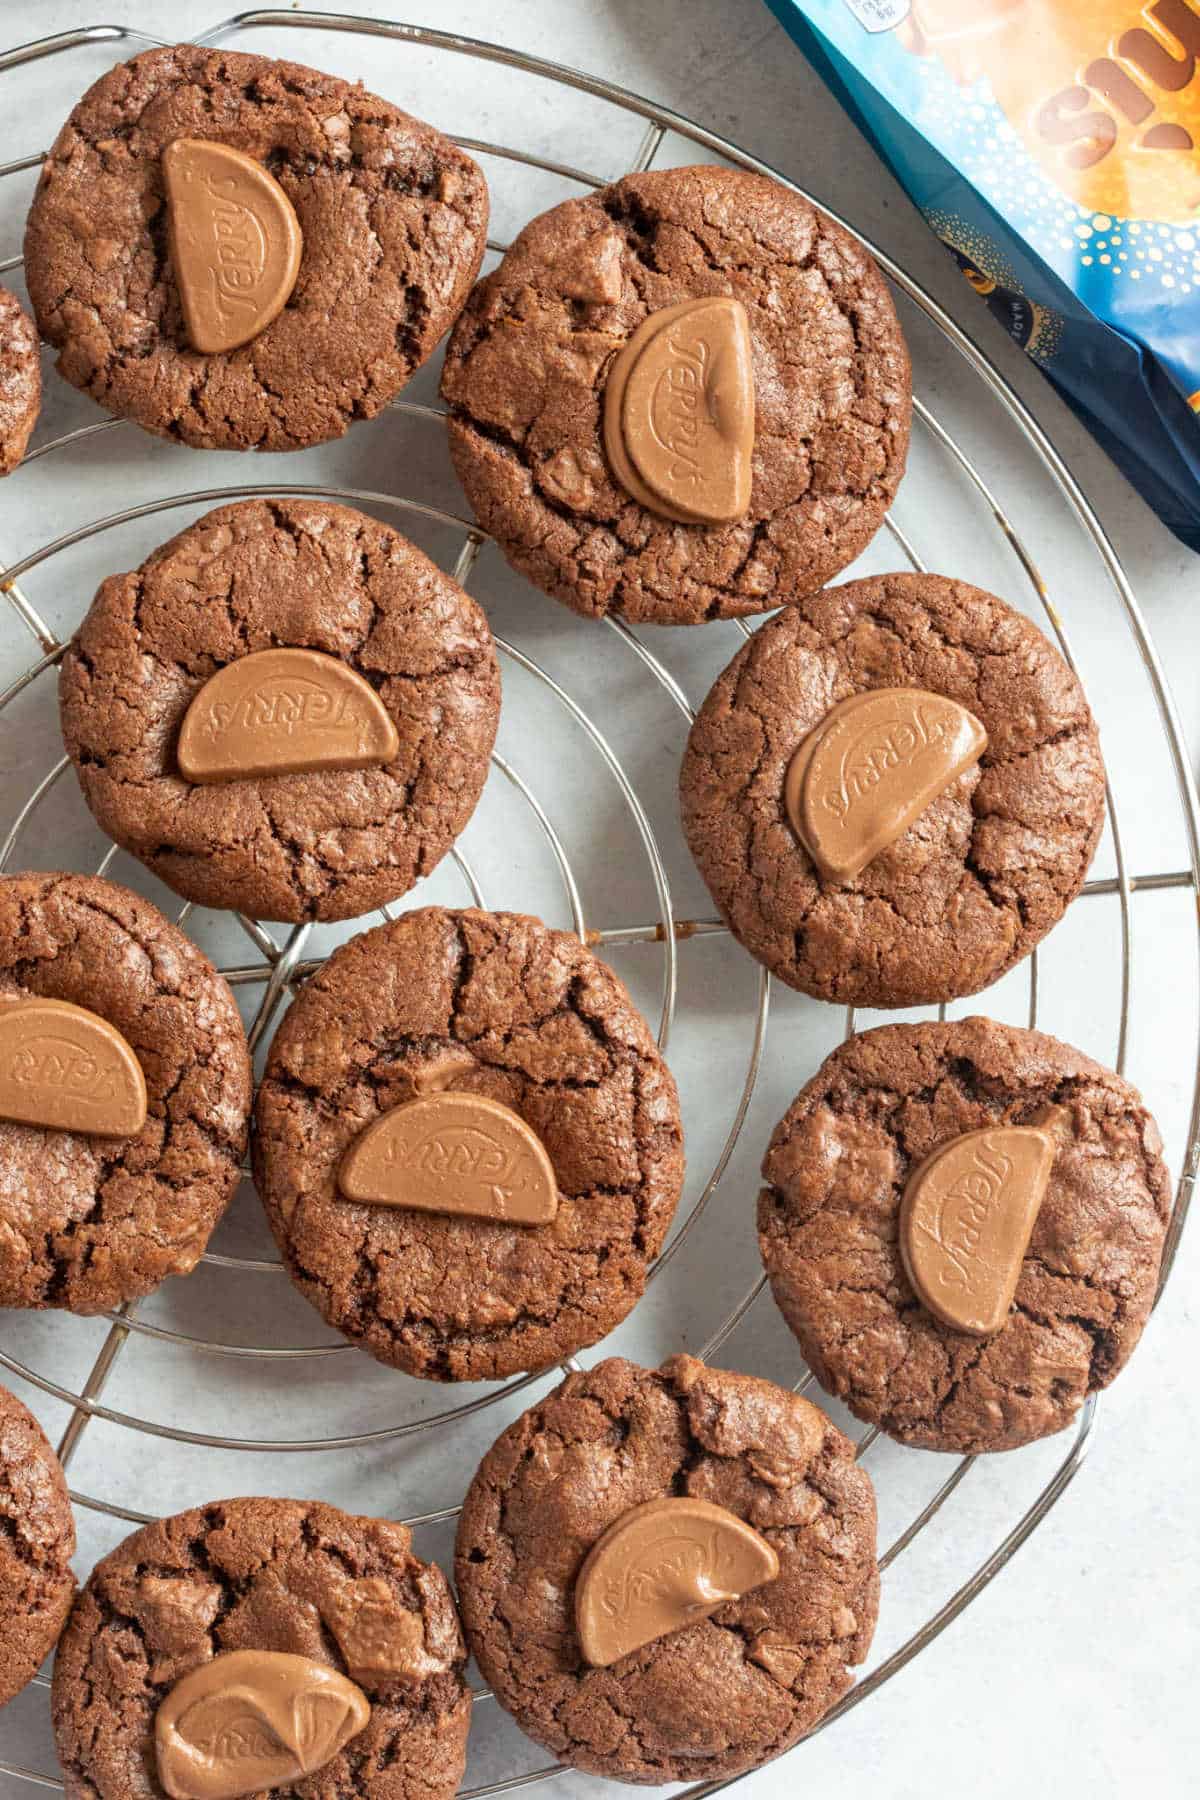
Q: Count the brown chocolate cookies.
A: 11